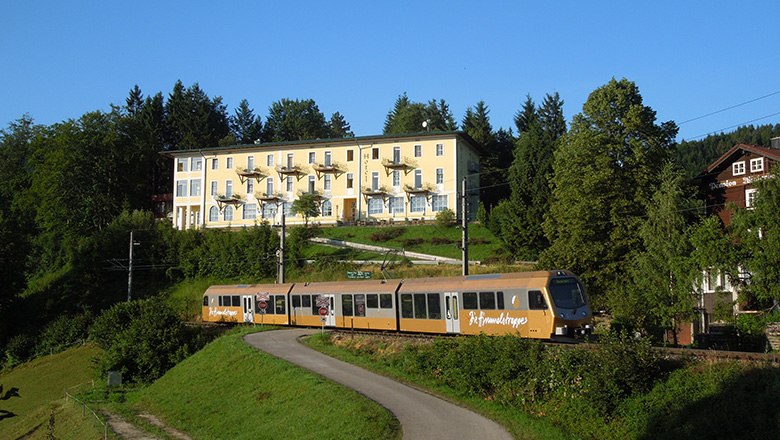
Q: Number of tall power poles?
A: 3